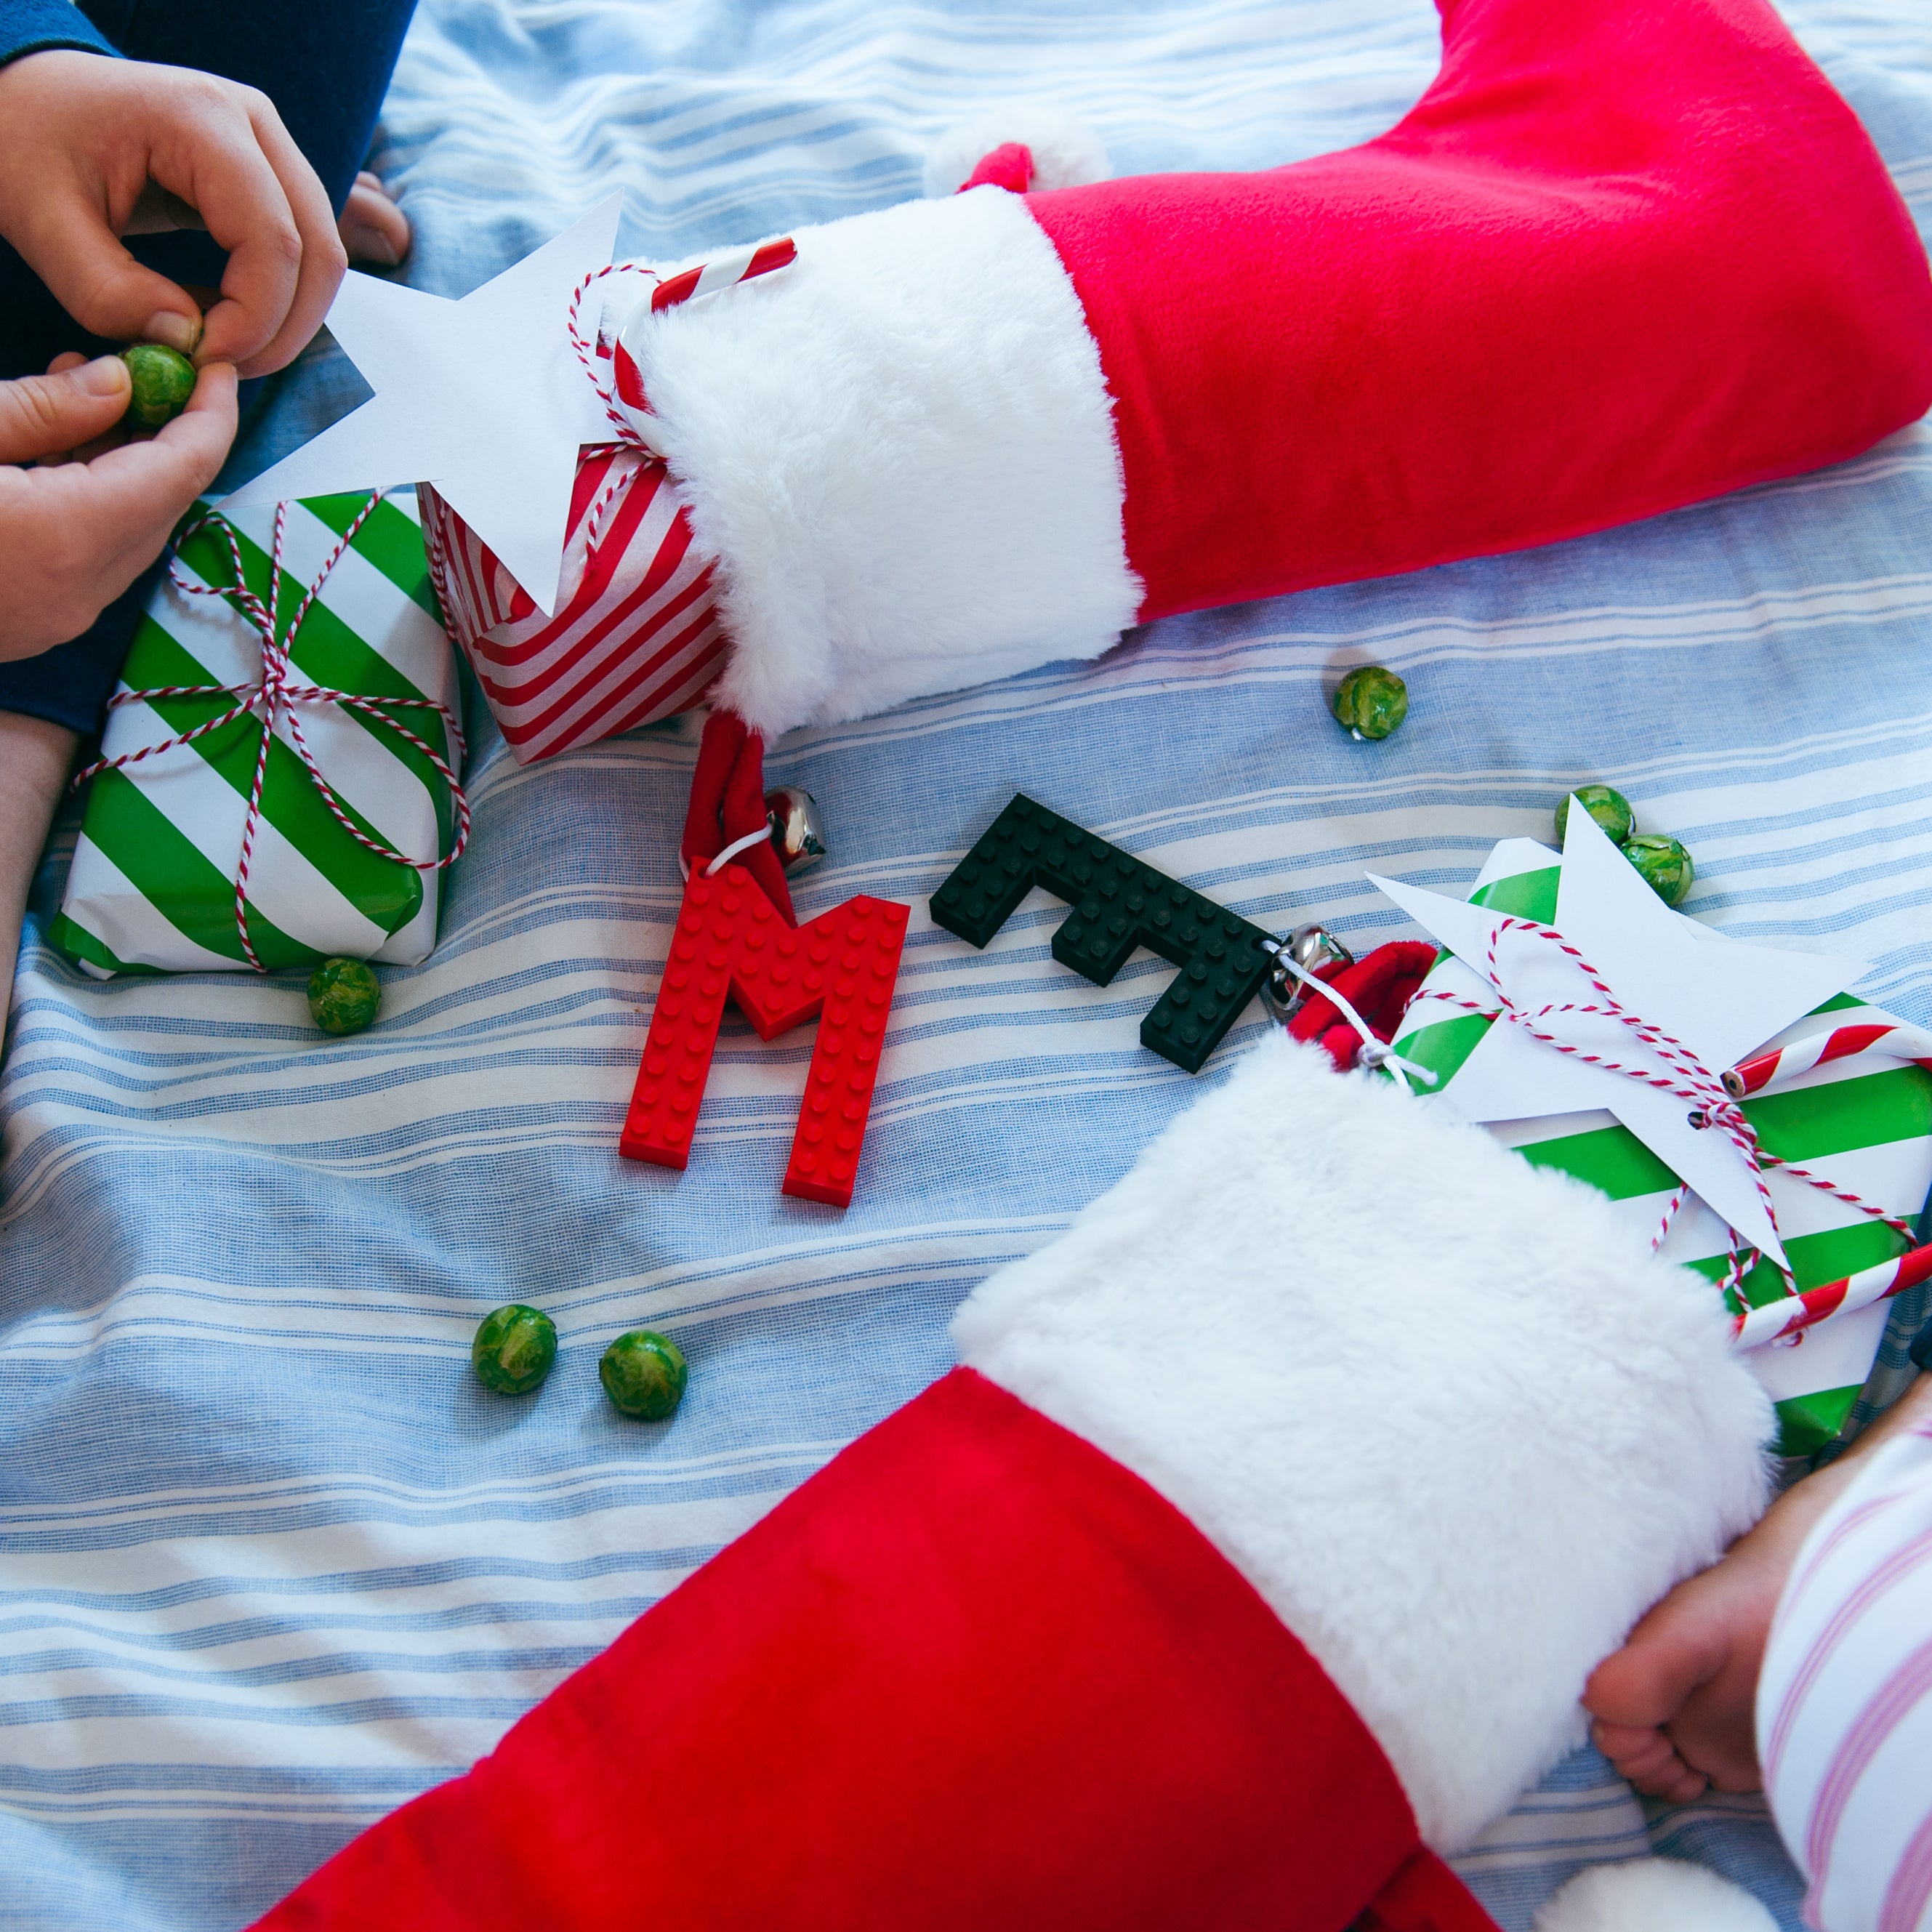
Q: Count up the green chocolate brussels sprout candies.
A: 7